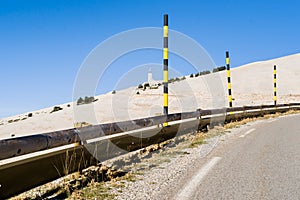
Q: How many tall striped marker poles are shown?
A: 3